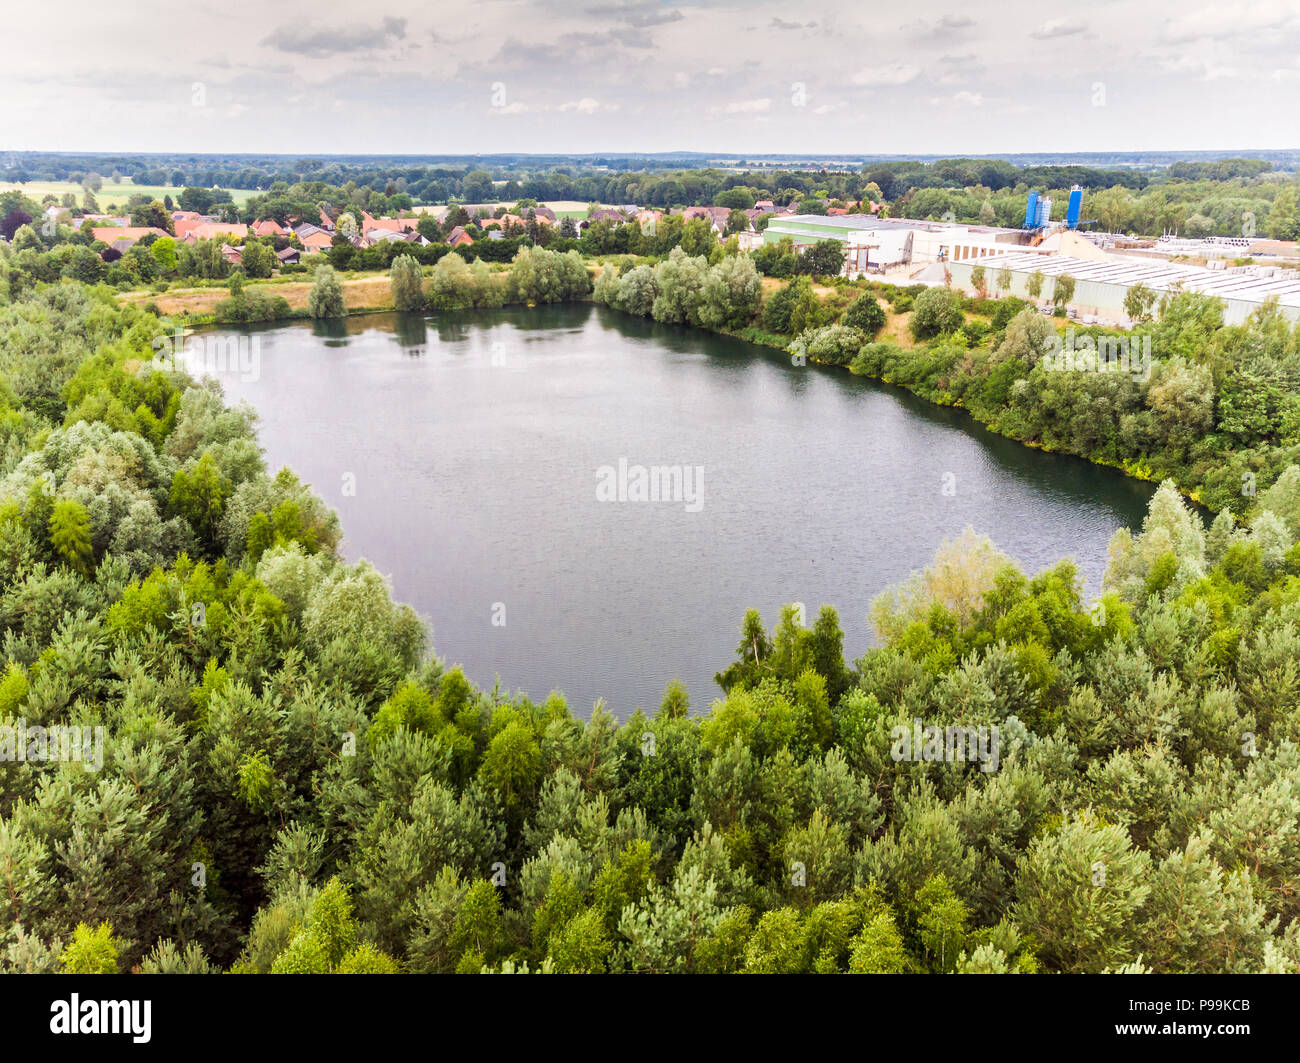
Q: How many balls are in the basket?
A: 0